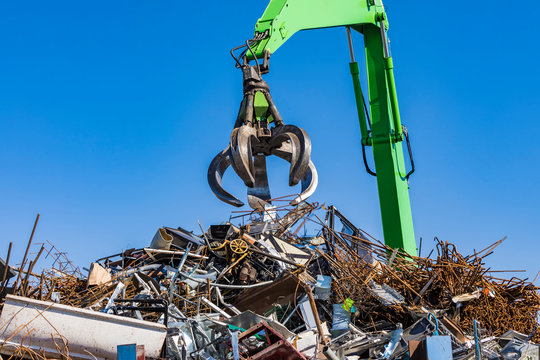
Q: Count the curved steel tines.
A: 5